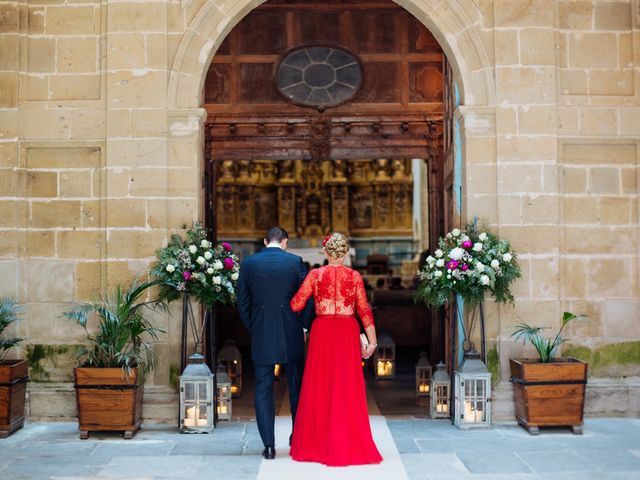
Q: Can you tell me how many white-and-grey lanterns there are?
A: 7